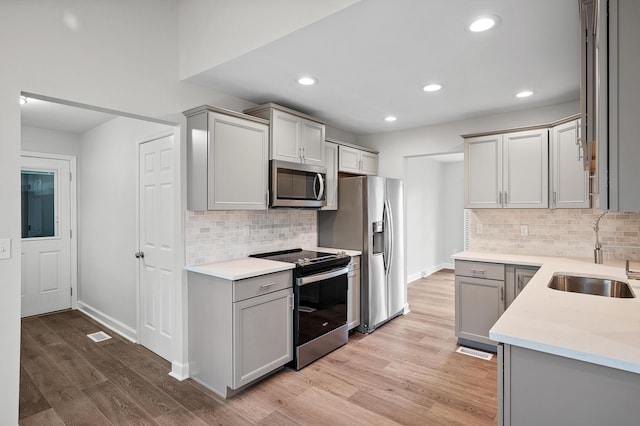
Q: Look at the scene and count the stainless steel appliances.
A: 3